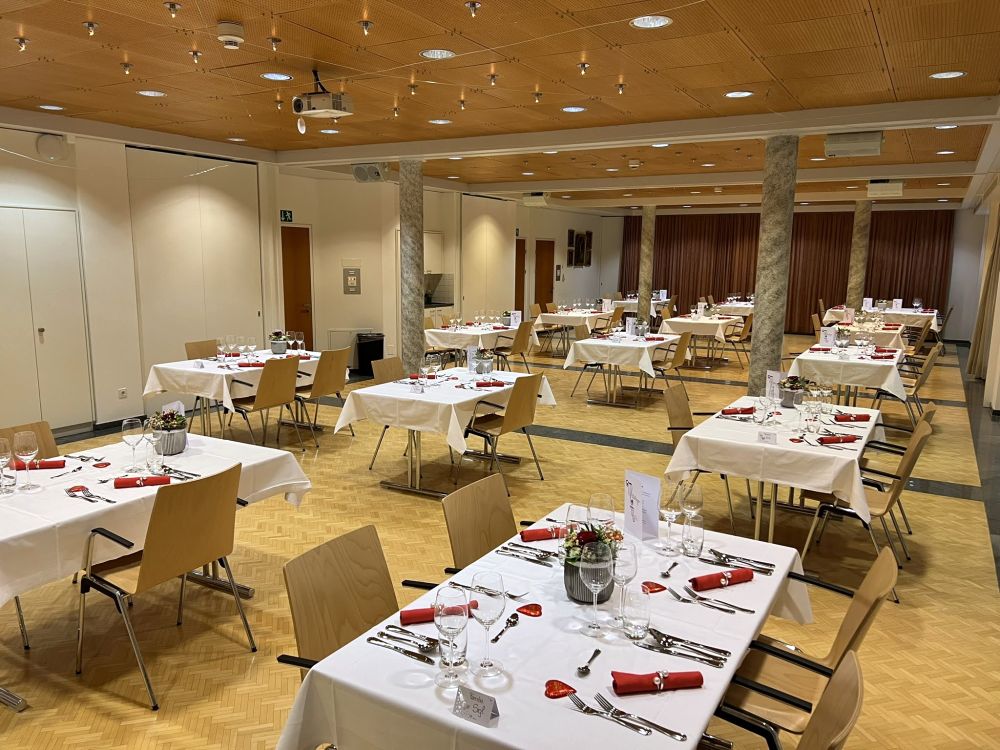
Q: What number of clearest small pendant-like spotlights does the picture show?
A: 15